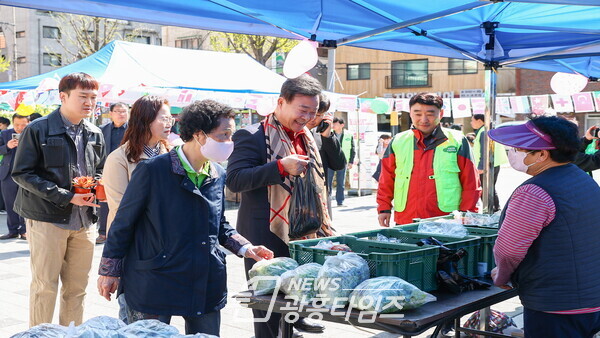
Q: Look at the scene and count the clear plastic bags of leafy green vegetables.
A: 4